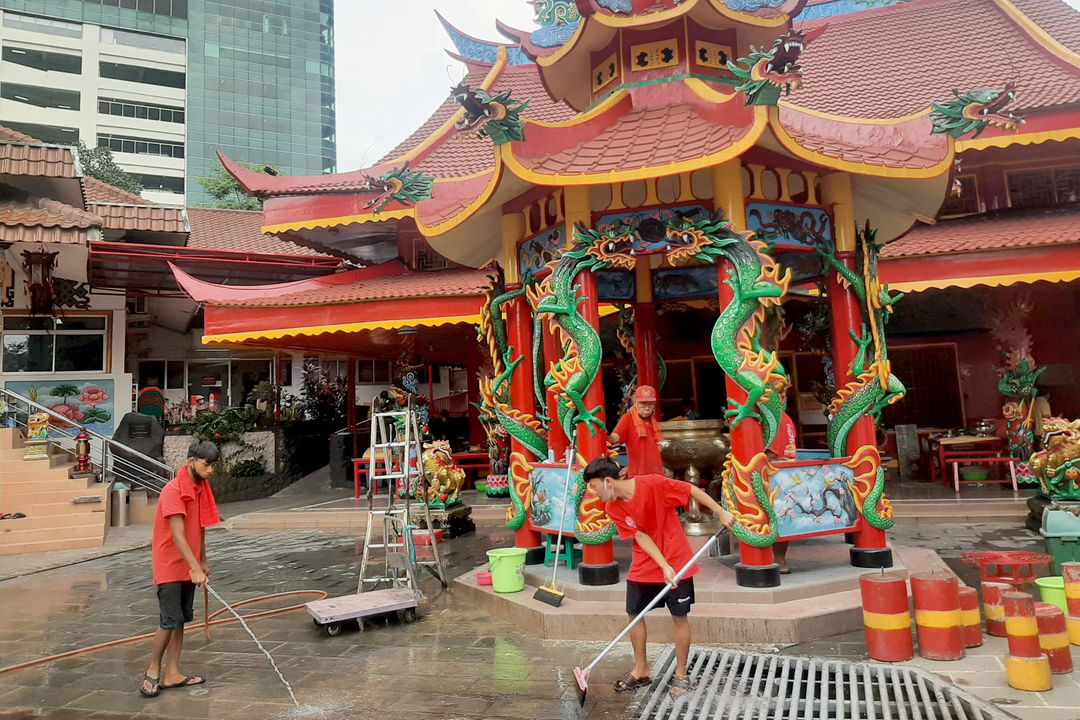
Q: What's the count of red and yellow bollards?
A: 7